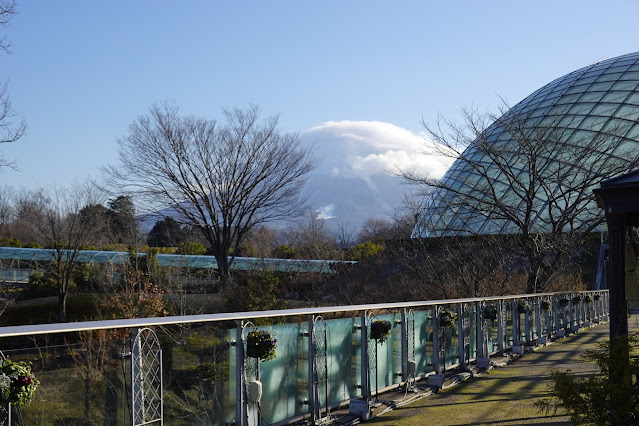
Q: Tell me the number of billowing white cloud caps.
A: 1